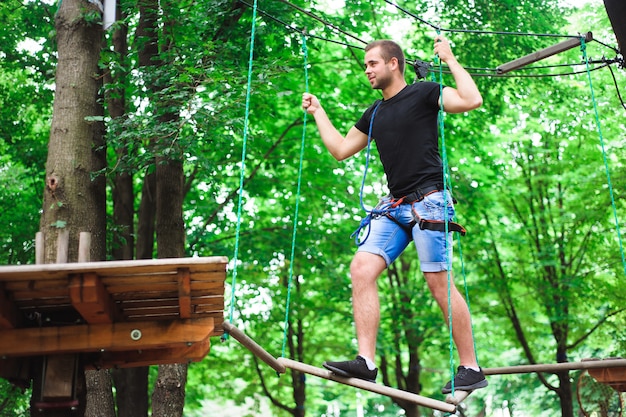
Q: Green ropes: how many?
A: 5